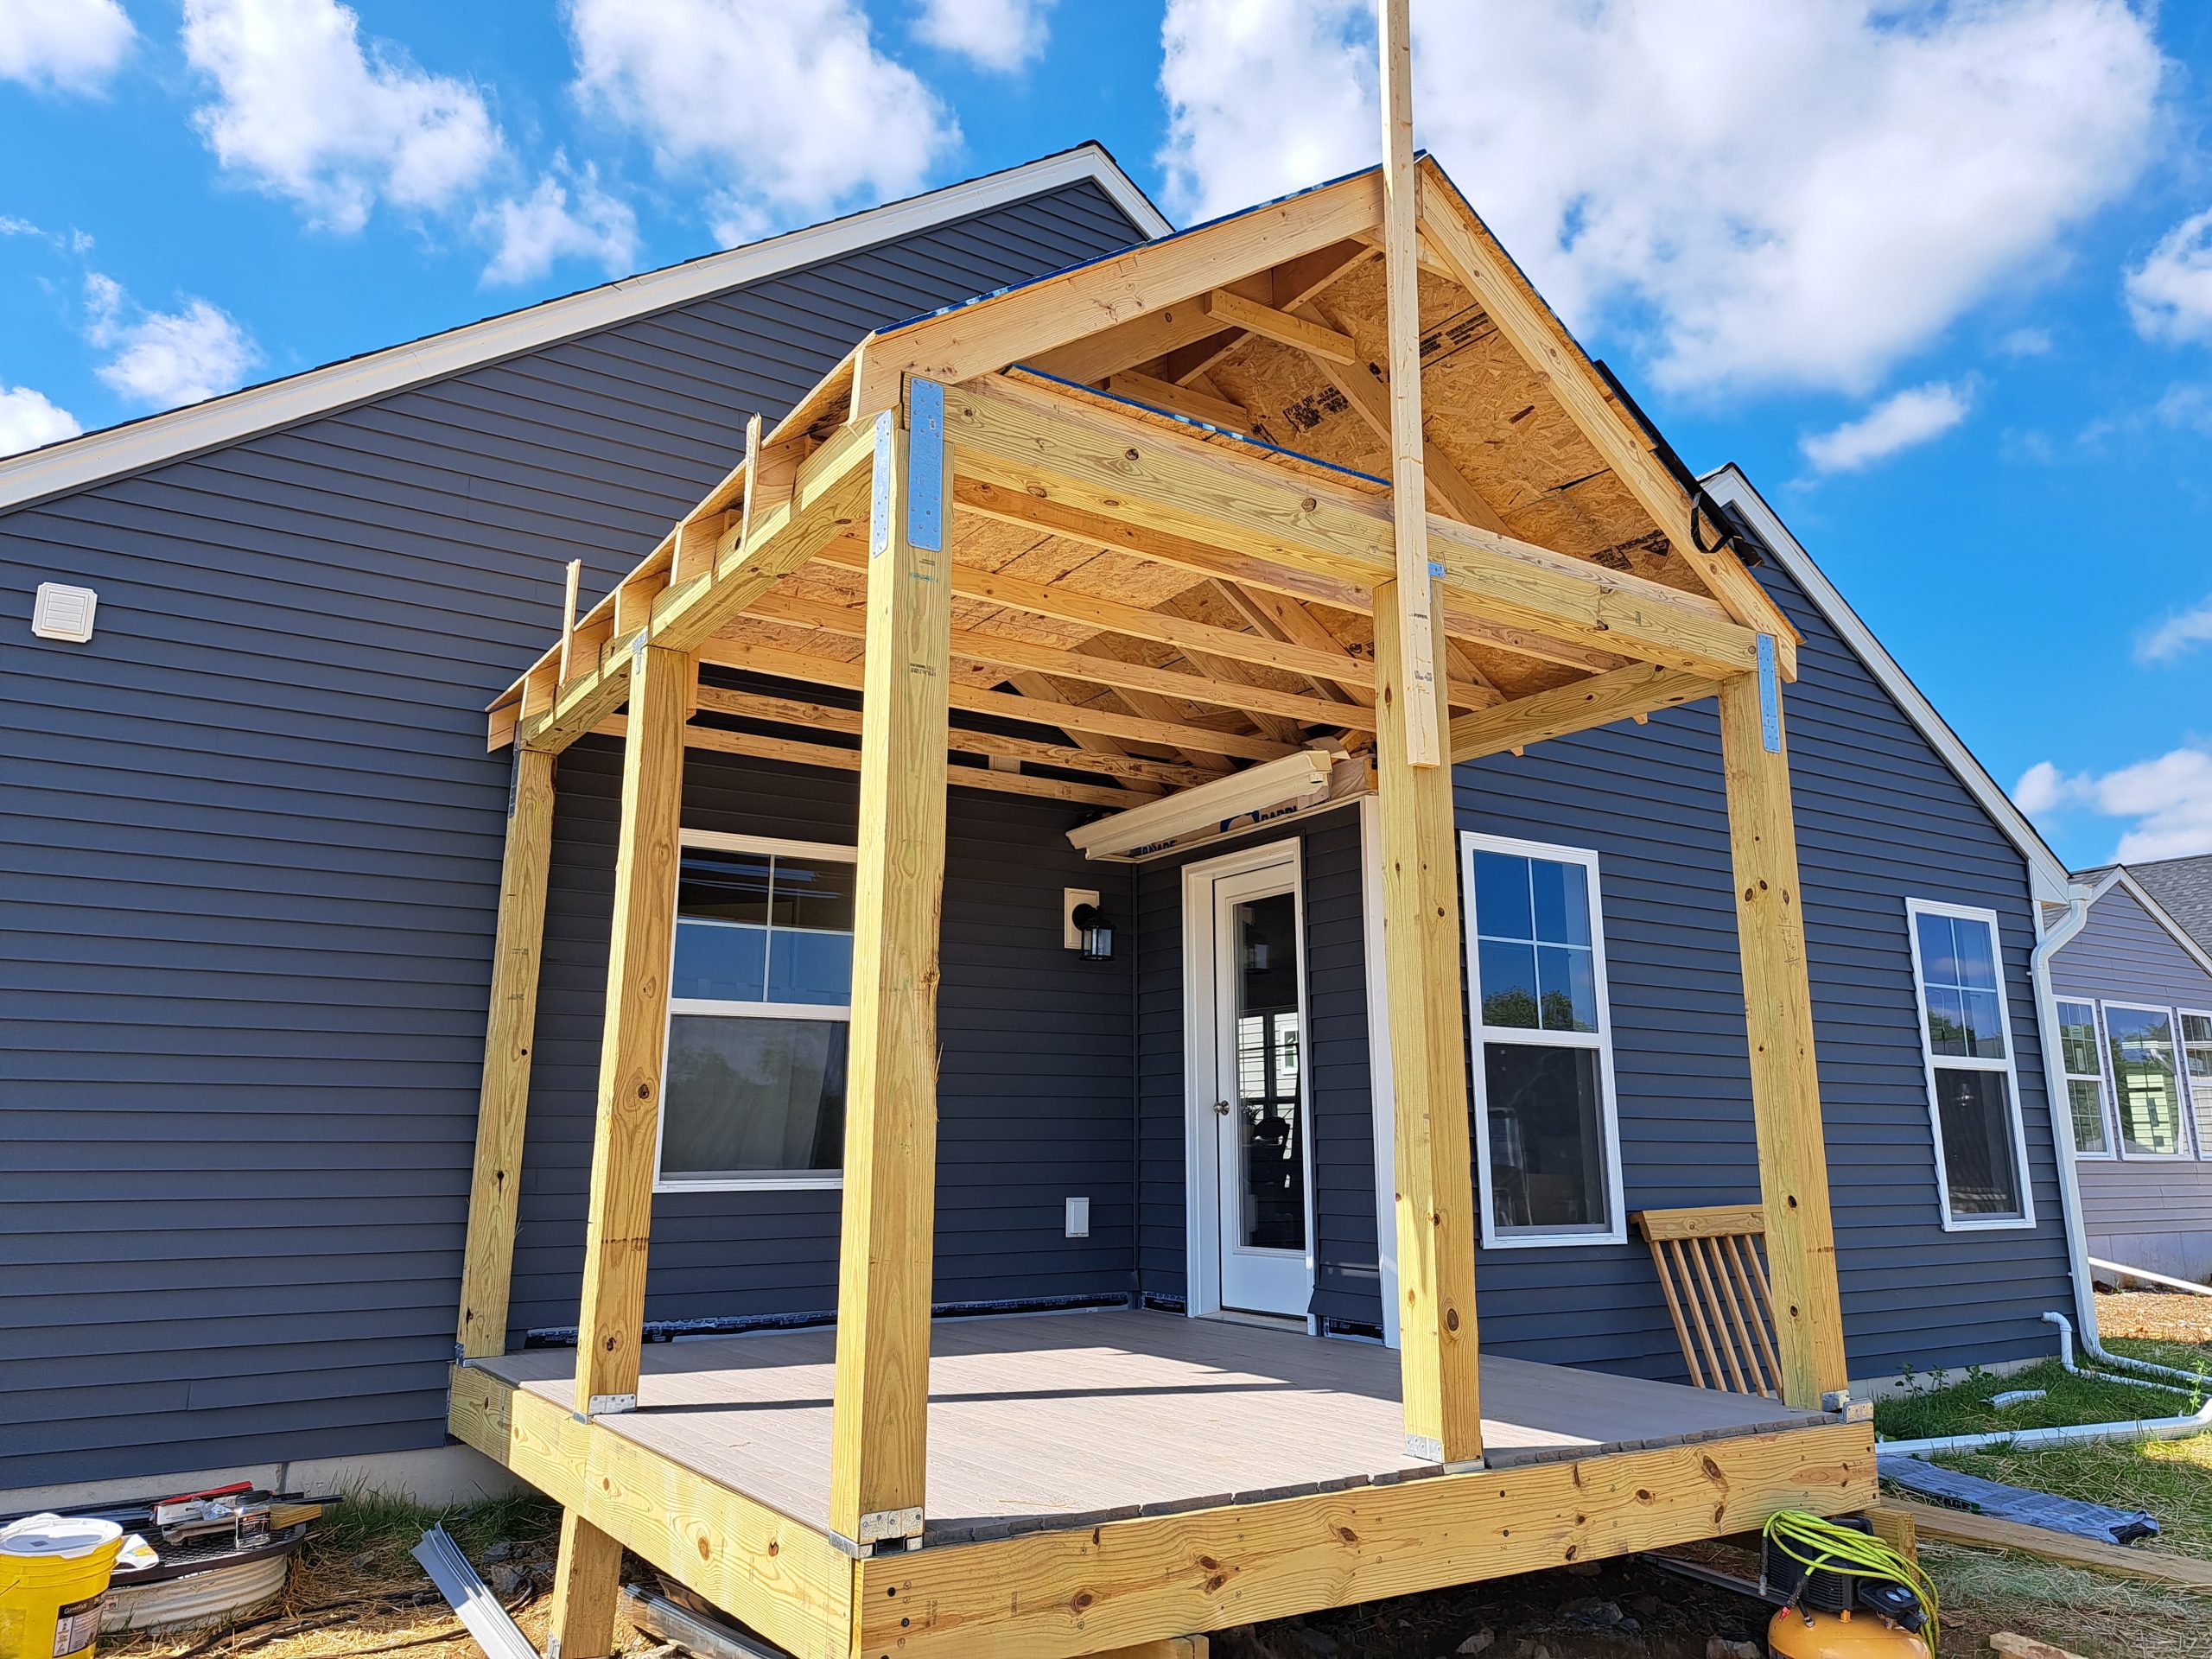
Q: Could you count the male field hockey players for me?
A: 0